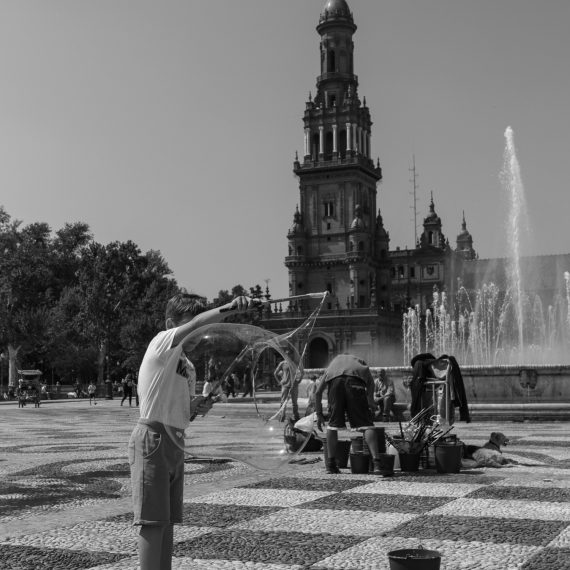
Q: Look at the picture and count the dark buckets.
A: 6